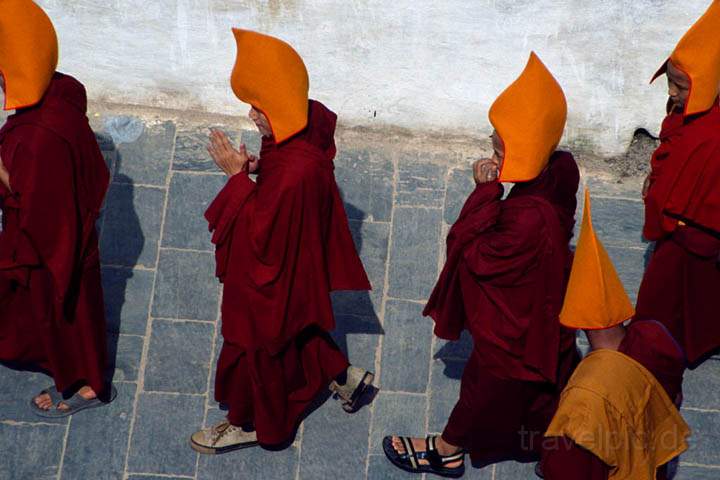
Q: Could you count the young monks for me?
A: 5